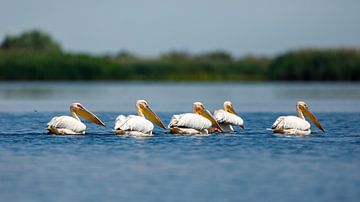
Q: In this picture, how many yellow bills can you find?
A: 5